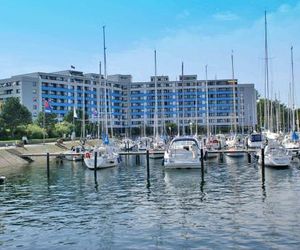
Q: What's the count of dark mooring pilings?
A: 5